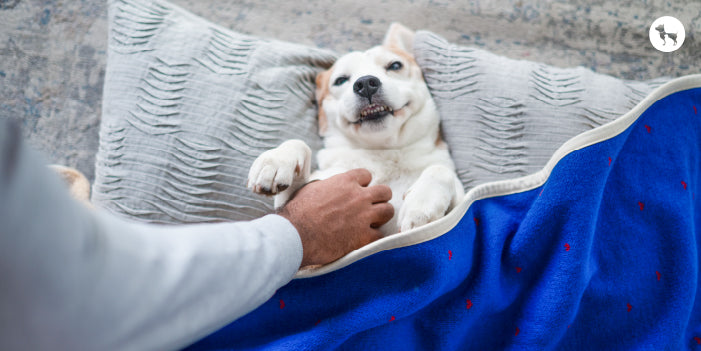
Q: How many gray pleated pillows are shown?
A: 2